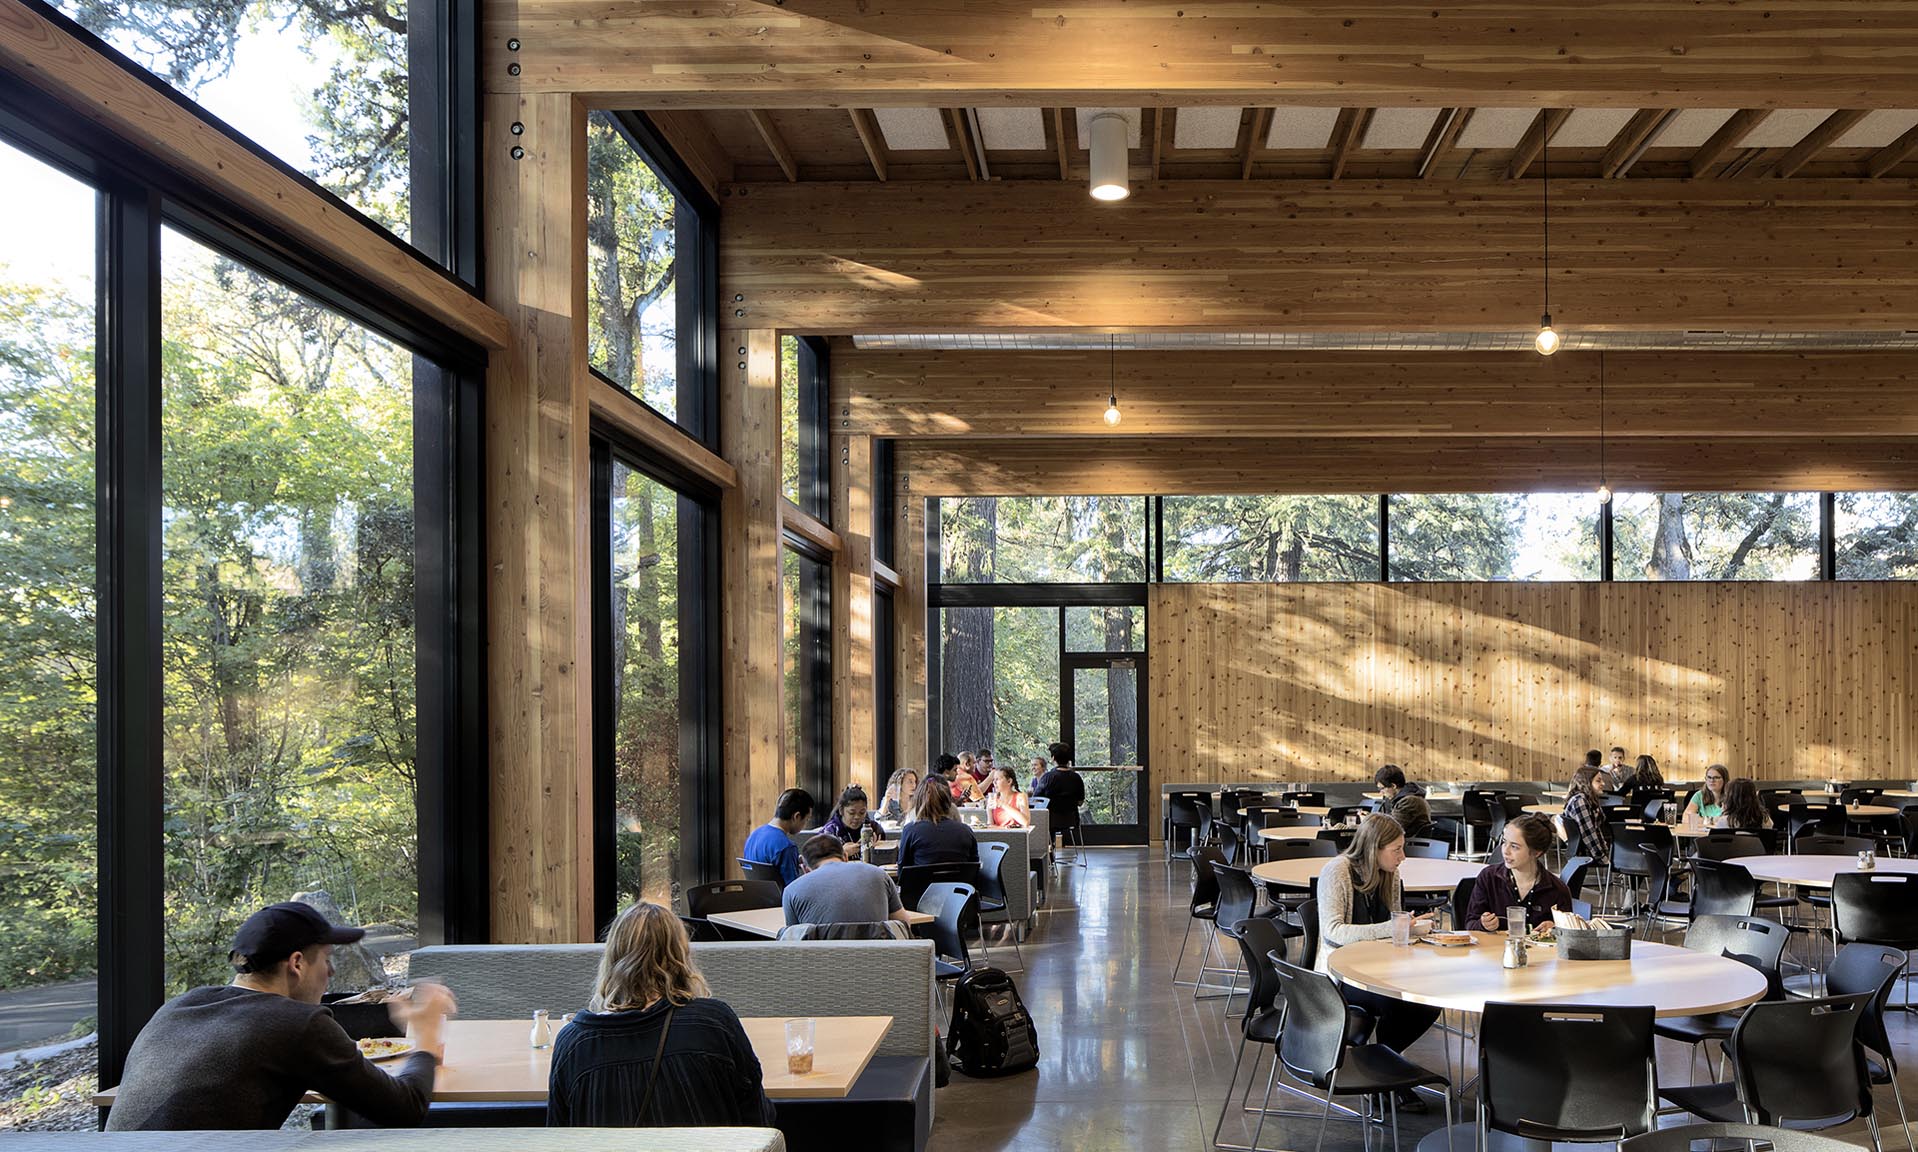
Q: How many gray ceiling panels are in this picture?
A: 11